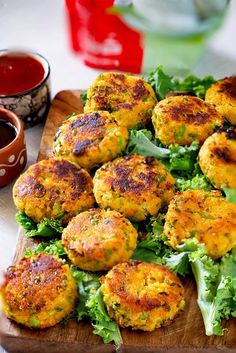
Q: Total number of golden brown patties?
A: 11